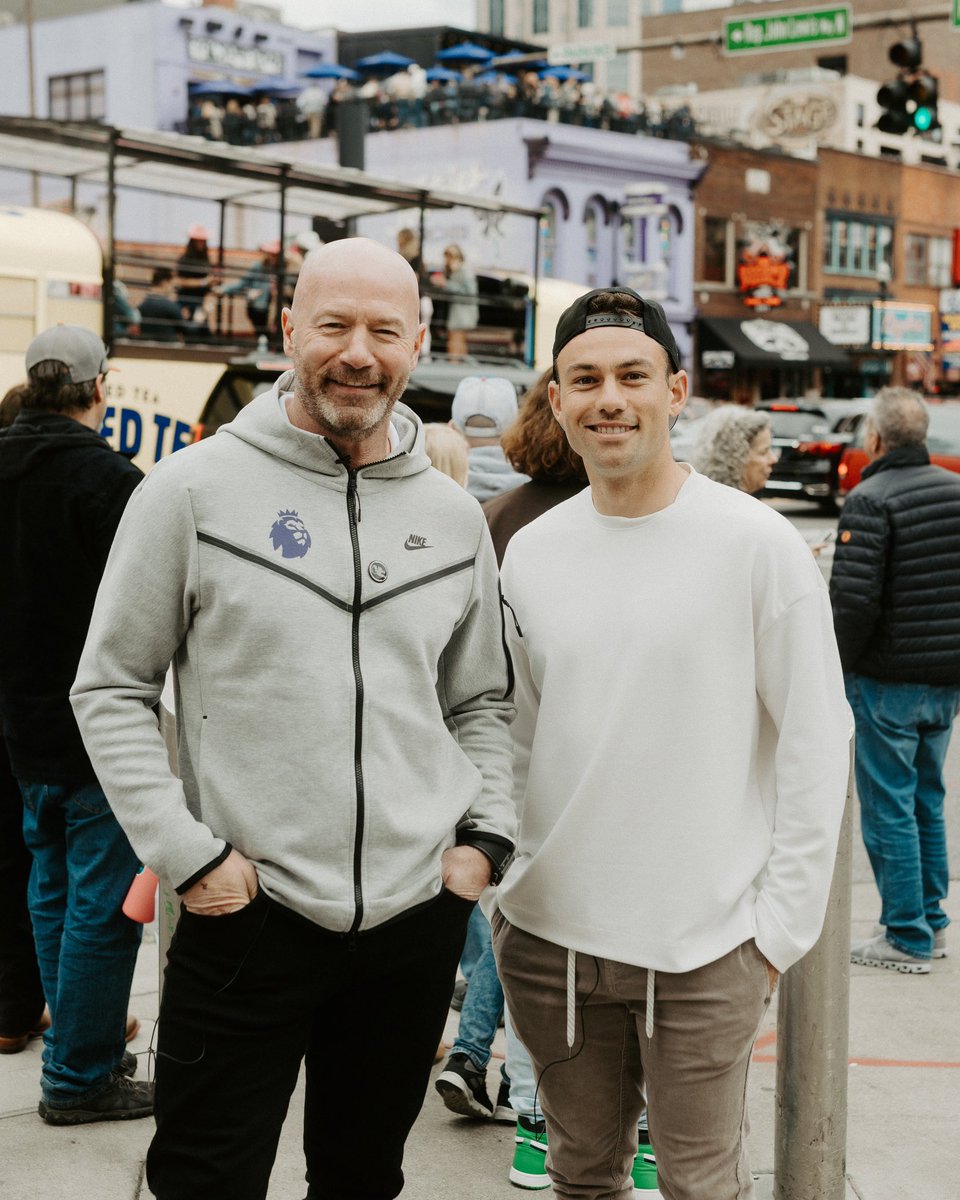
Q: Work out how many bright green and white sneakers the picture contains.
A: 2